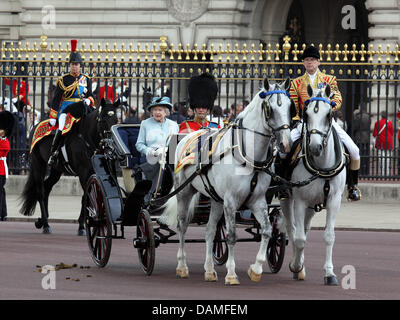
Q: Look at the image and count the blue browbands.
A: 2